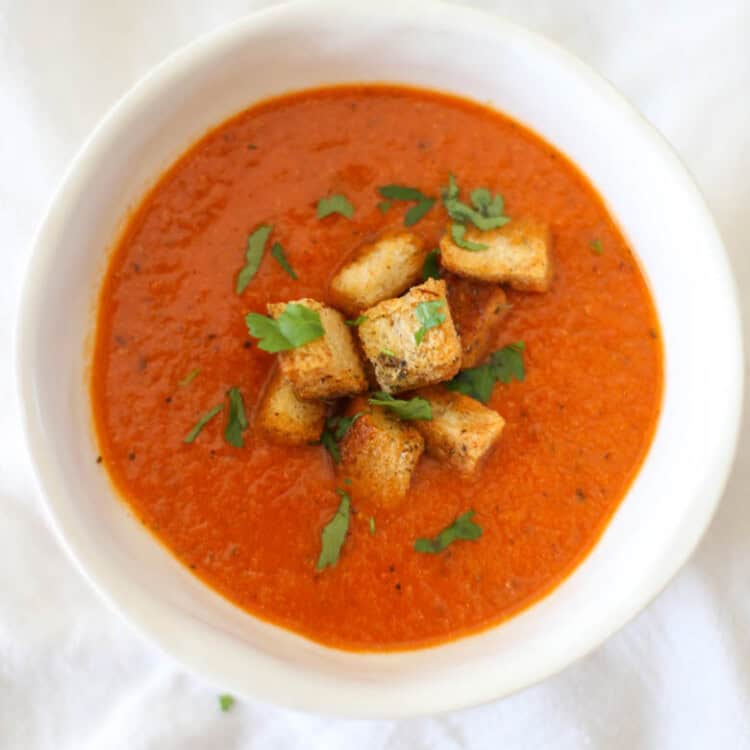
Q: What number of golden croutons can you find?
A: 8